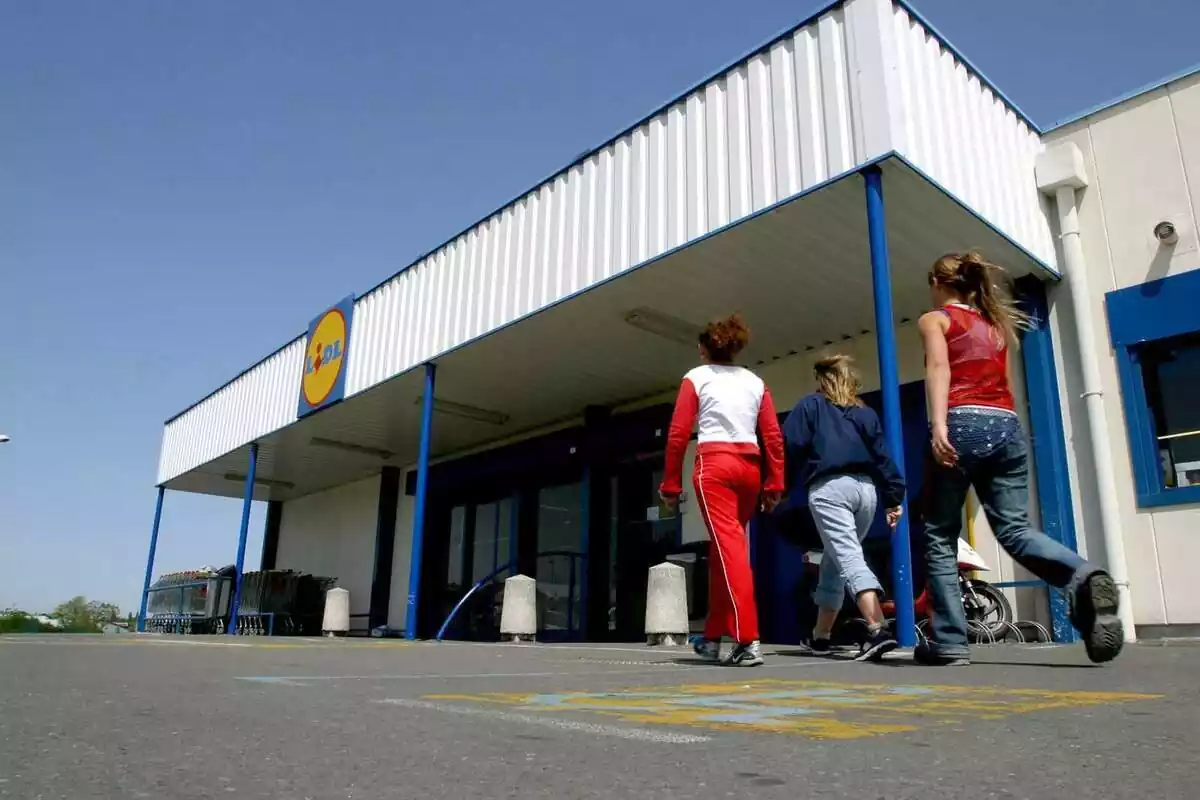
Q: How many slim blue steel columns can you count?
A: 4